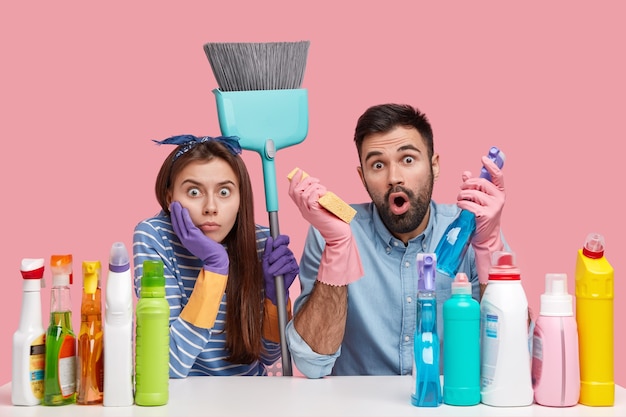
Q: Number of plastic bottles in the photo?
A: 11